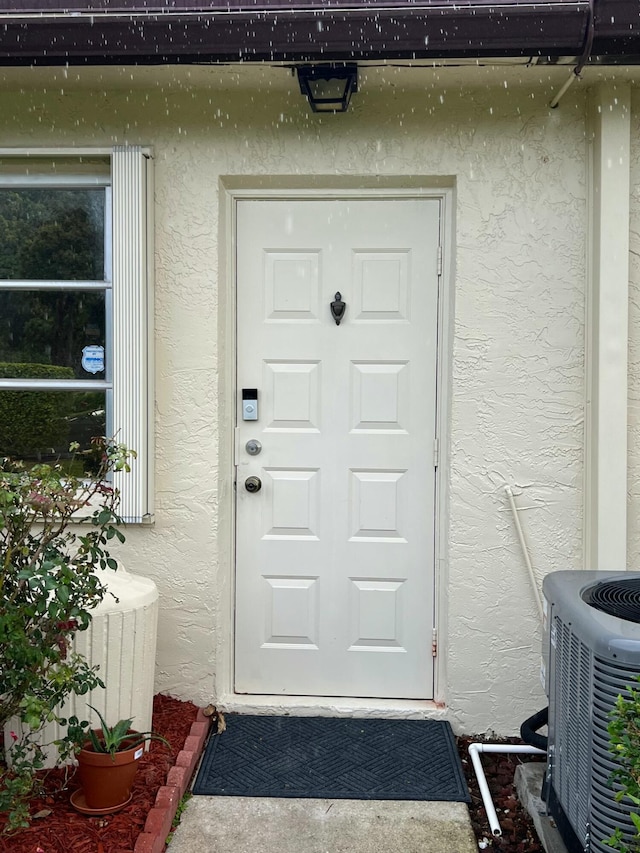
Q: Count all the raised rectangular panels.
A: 8